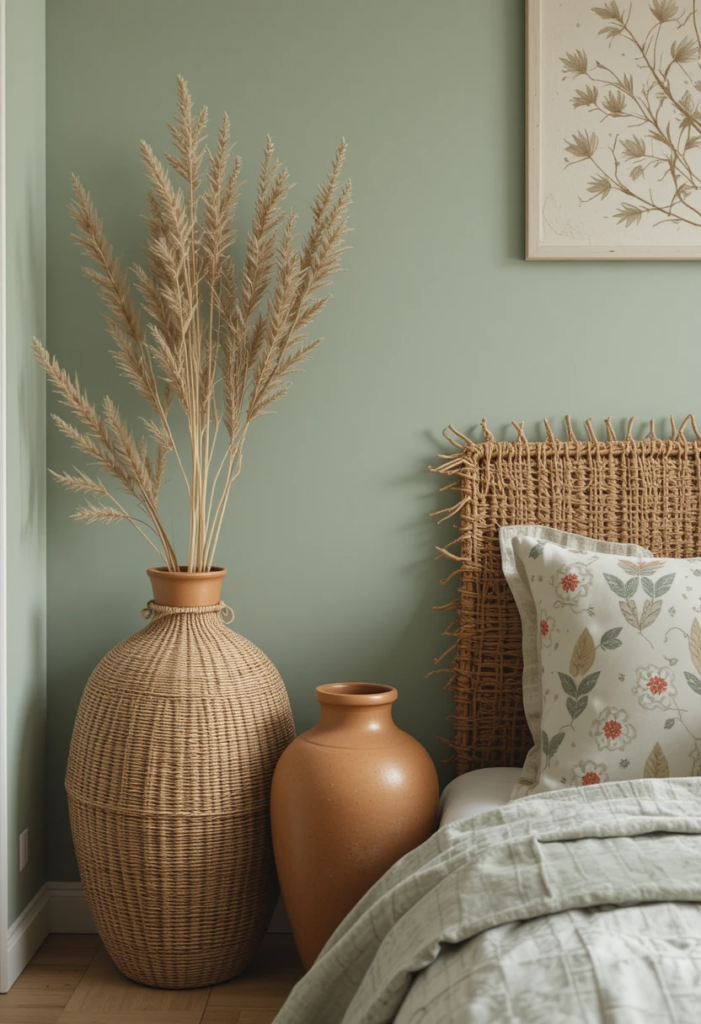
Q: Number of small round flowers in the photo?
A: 5